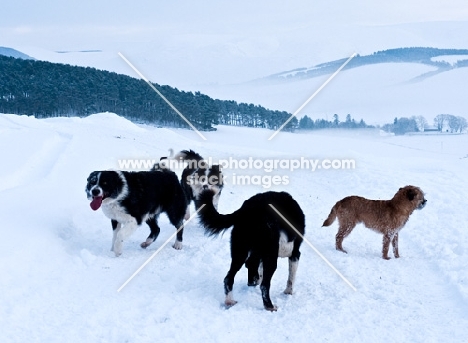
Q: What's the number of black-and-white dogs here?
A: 3